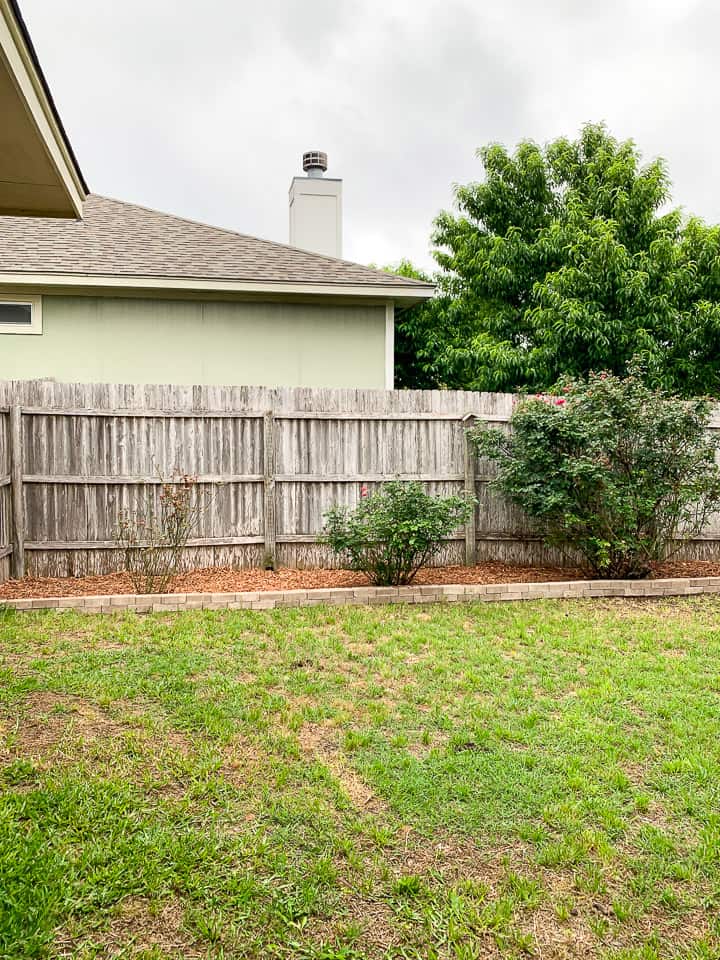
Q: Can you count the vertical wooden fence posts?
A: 3